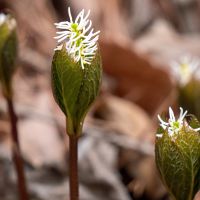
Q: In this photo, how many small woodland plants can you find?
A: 4